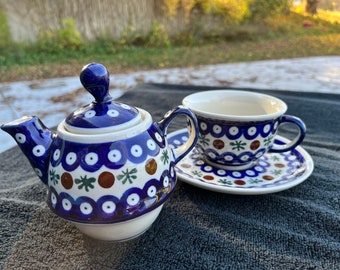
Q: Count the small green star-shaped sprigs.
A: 12